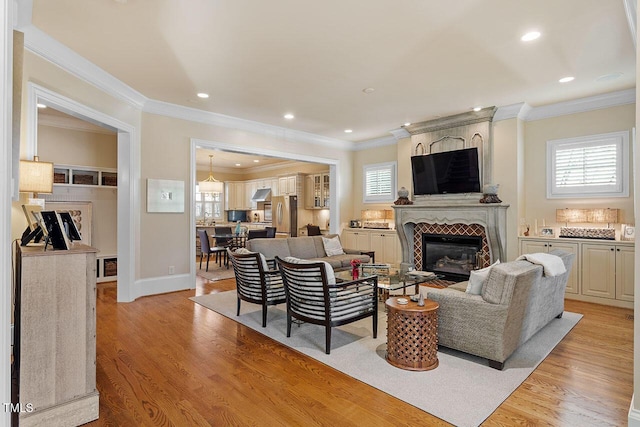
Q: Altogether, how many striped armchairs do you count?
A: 2